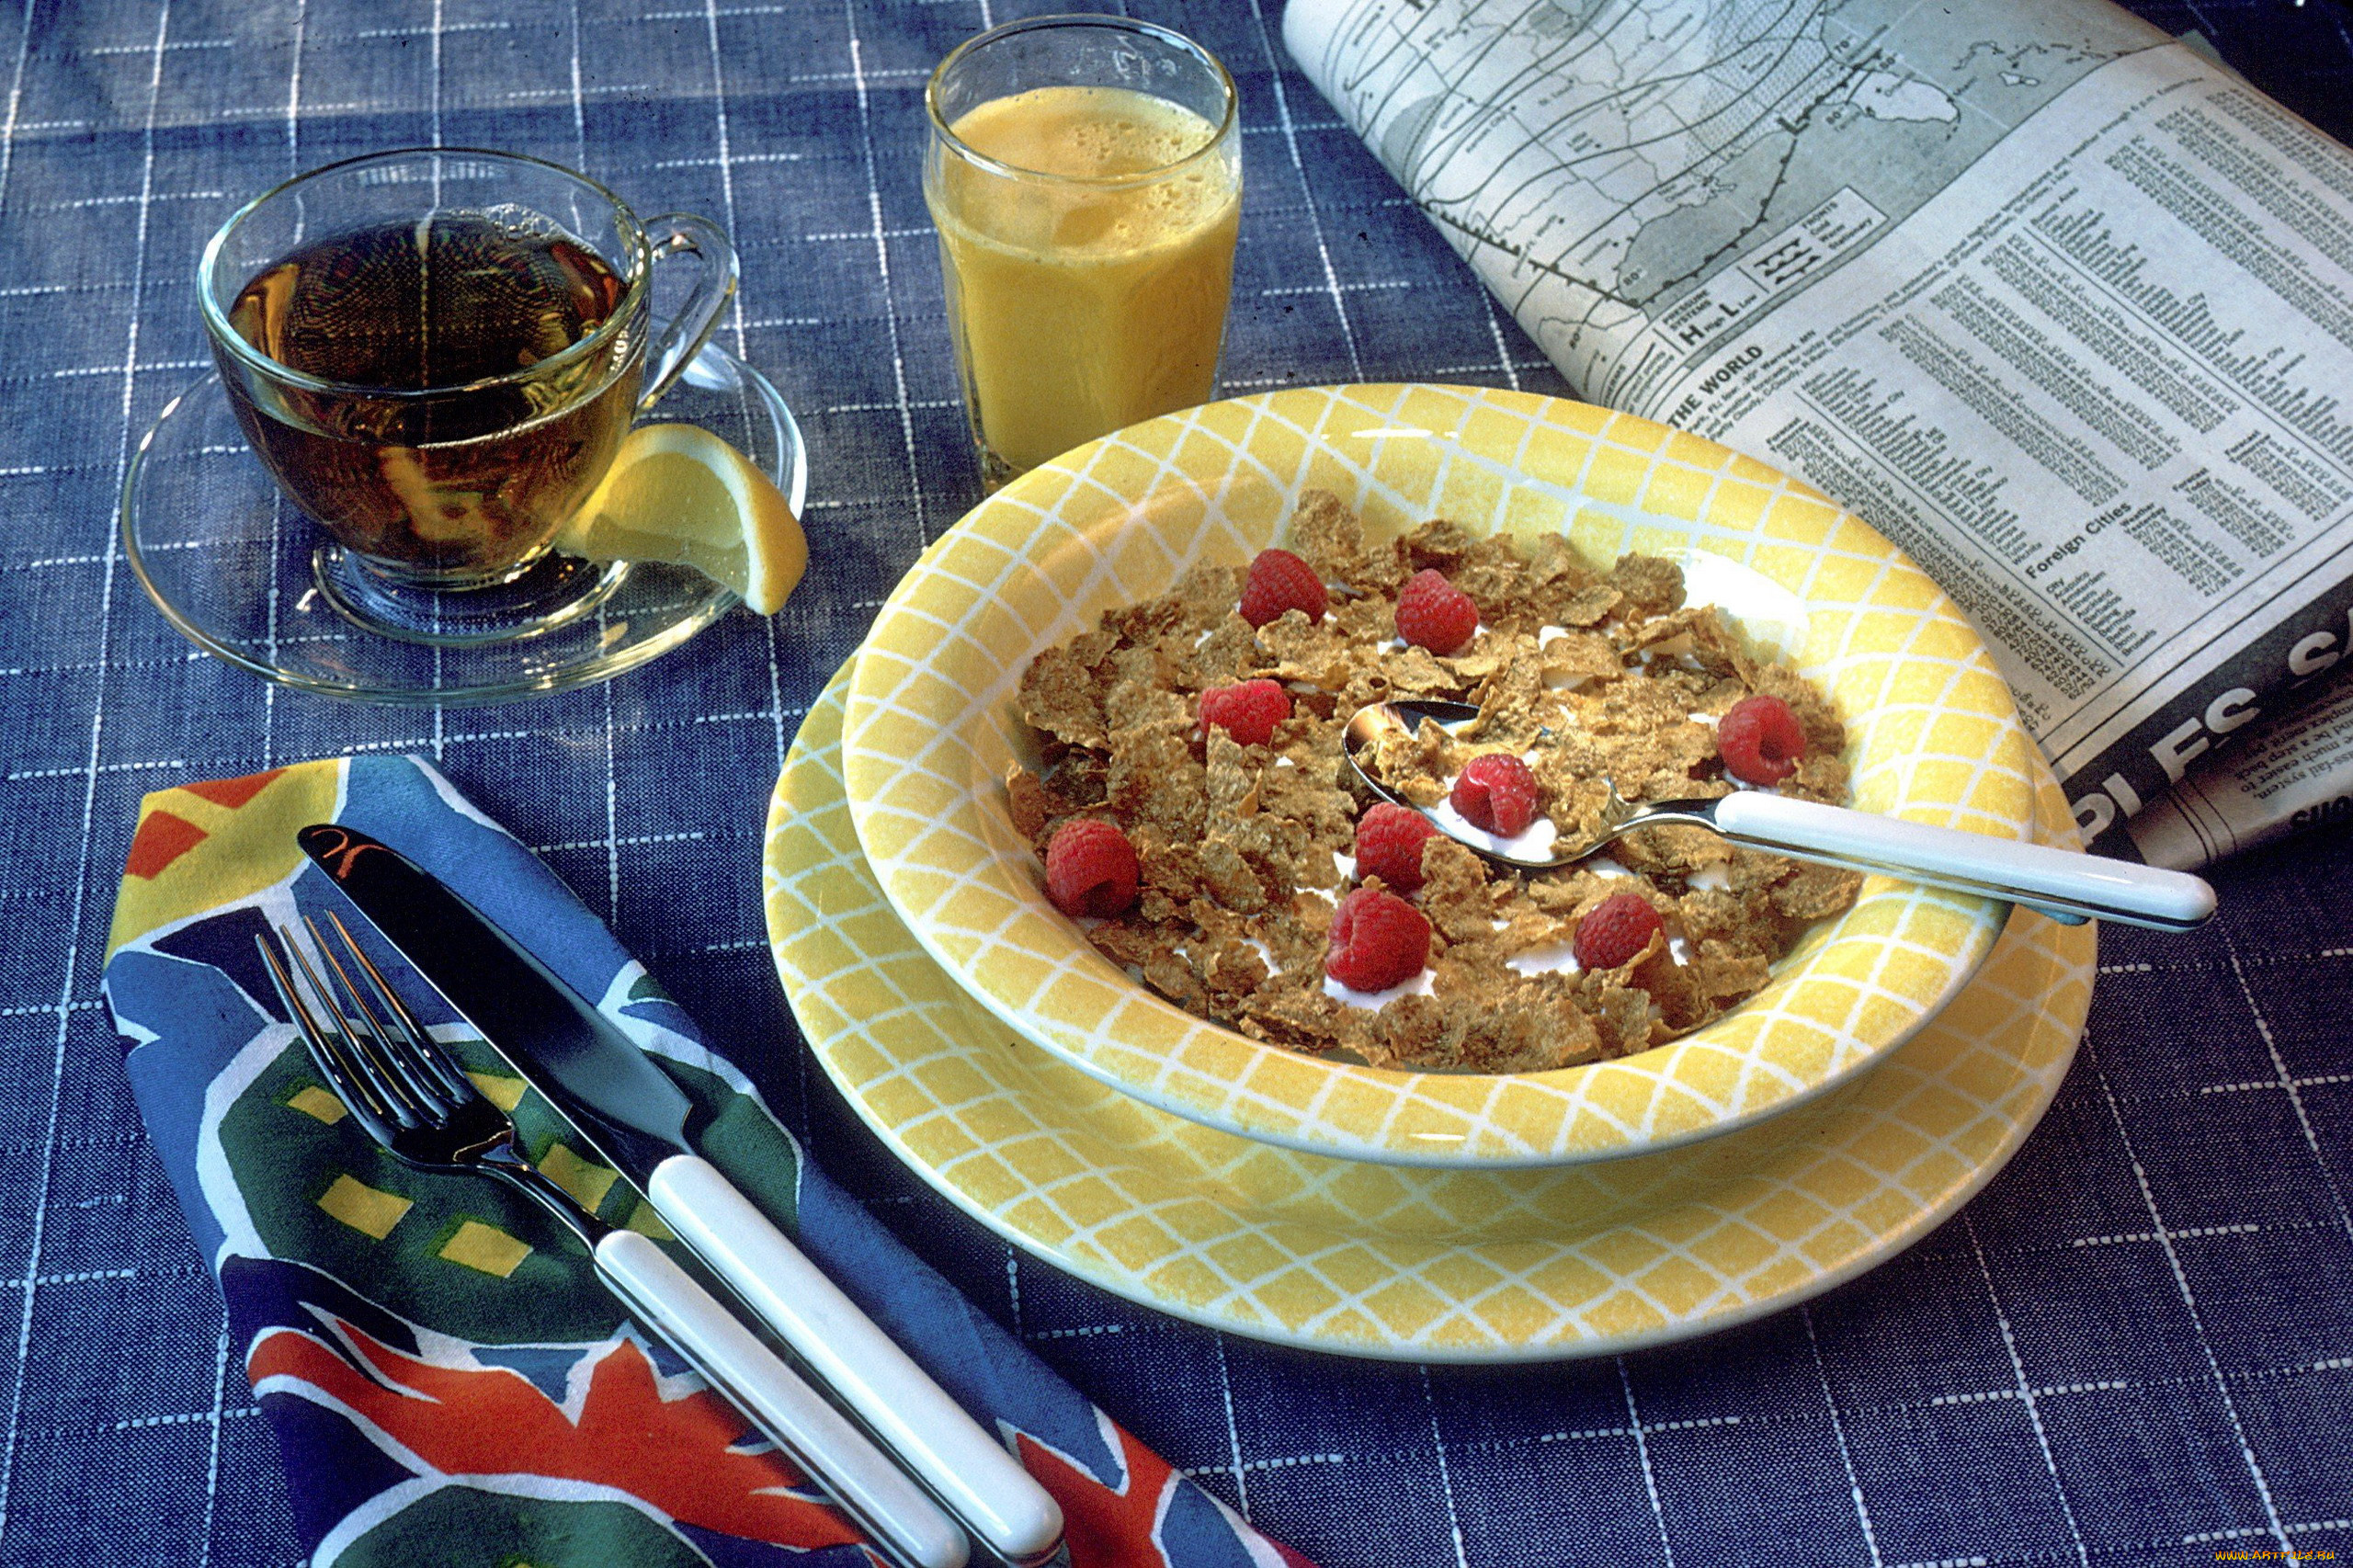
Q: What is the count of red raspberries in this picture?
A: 9